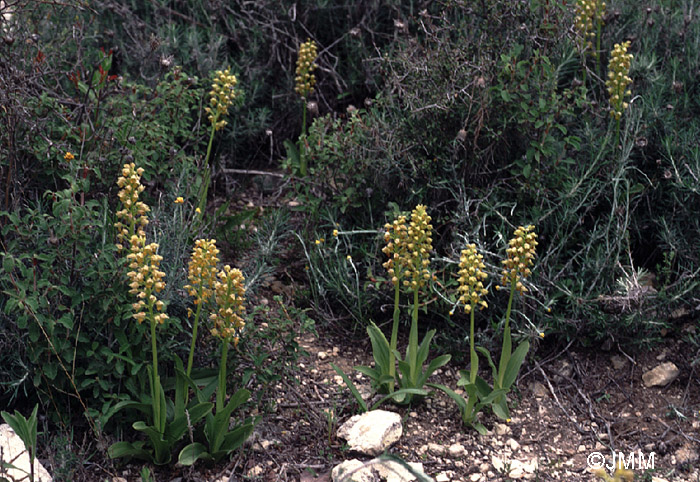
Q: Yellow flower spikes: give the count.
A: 13